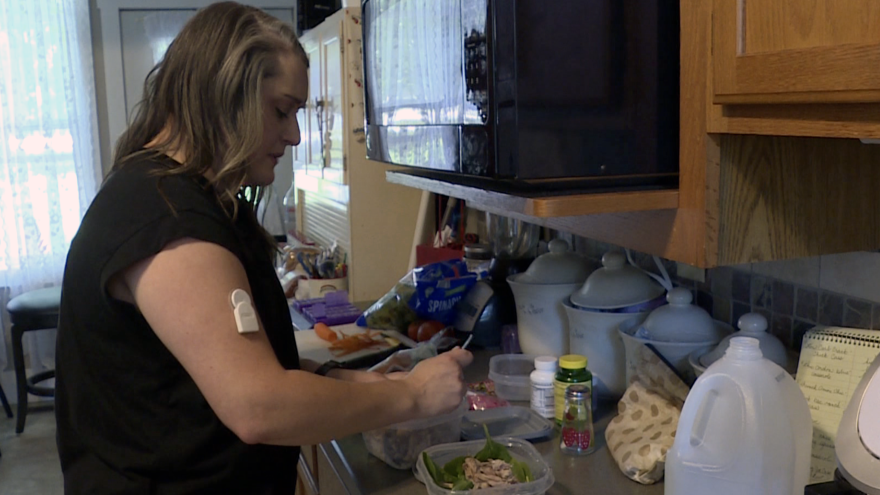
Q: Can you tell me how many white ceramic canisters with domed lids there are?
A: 4